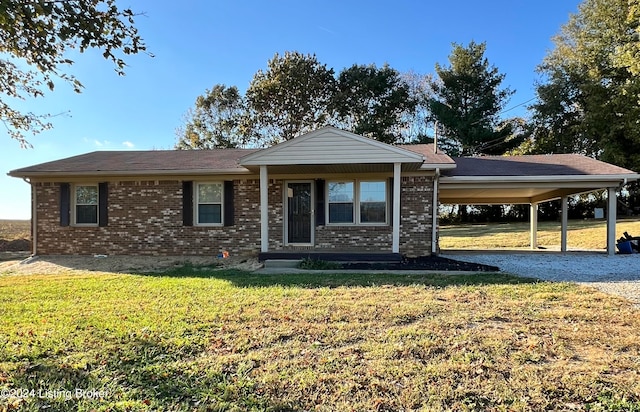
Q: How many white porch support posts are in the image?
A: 2